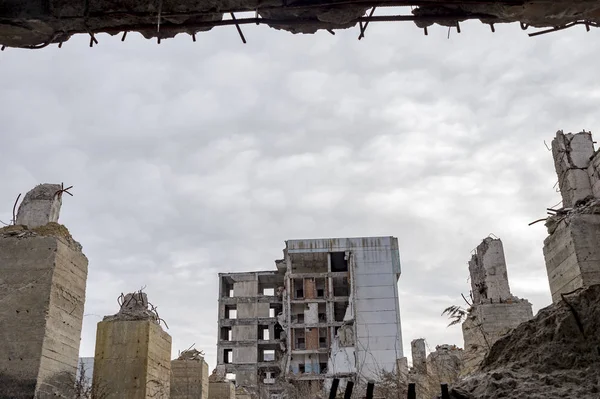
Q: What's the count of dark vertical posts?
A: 5